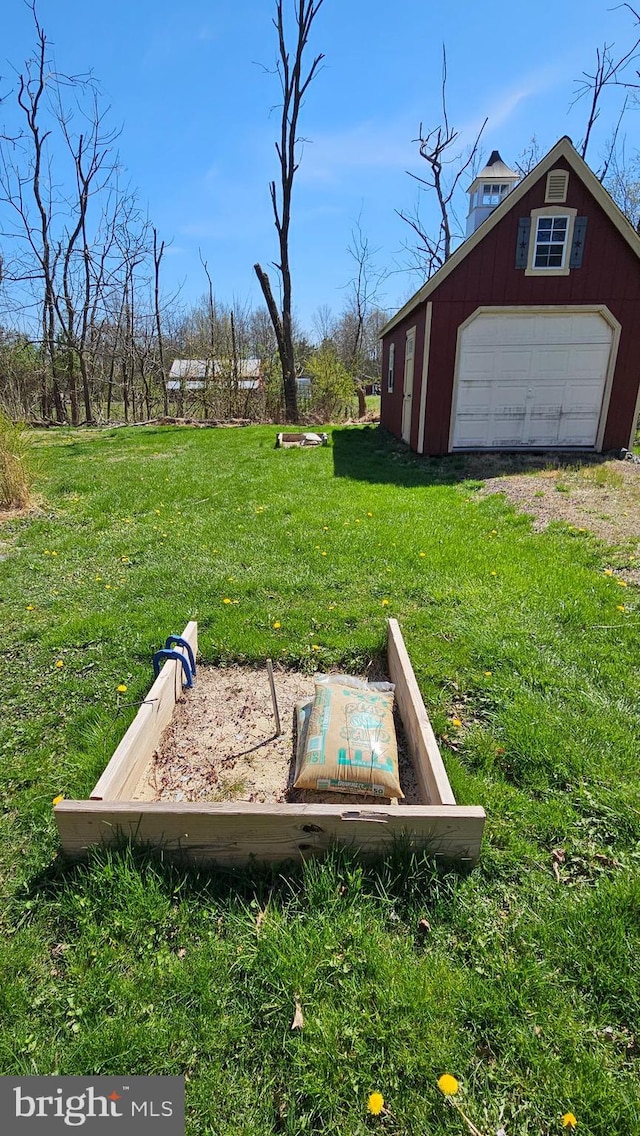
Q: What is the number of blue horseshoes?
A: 2